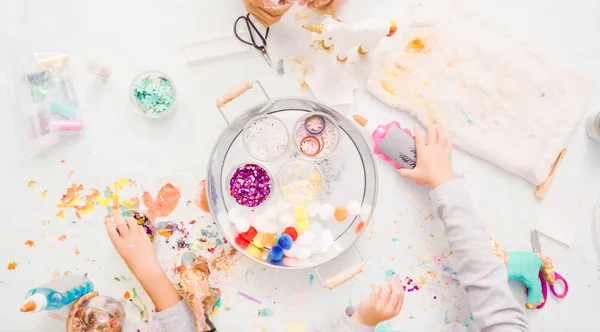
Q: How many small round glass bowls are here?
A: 5